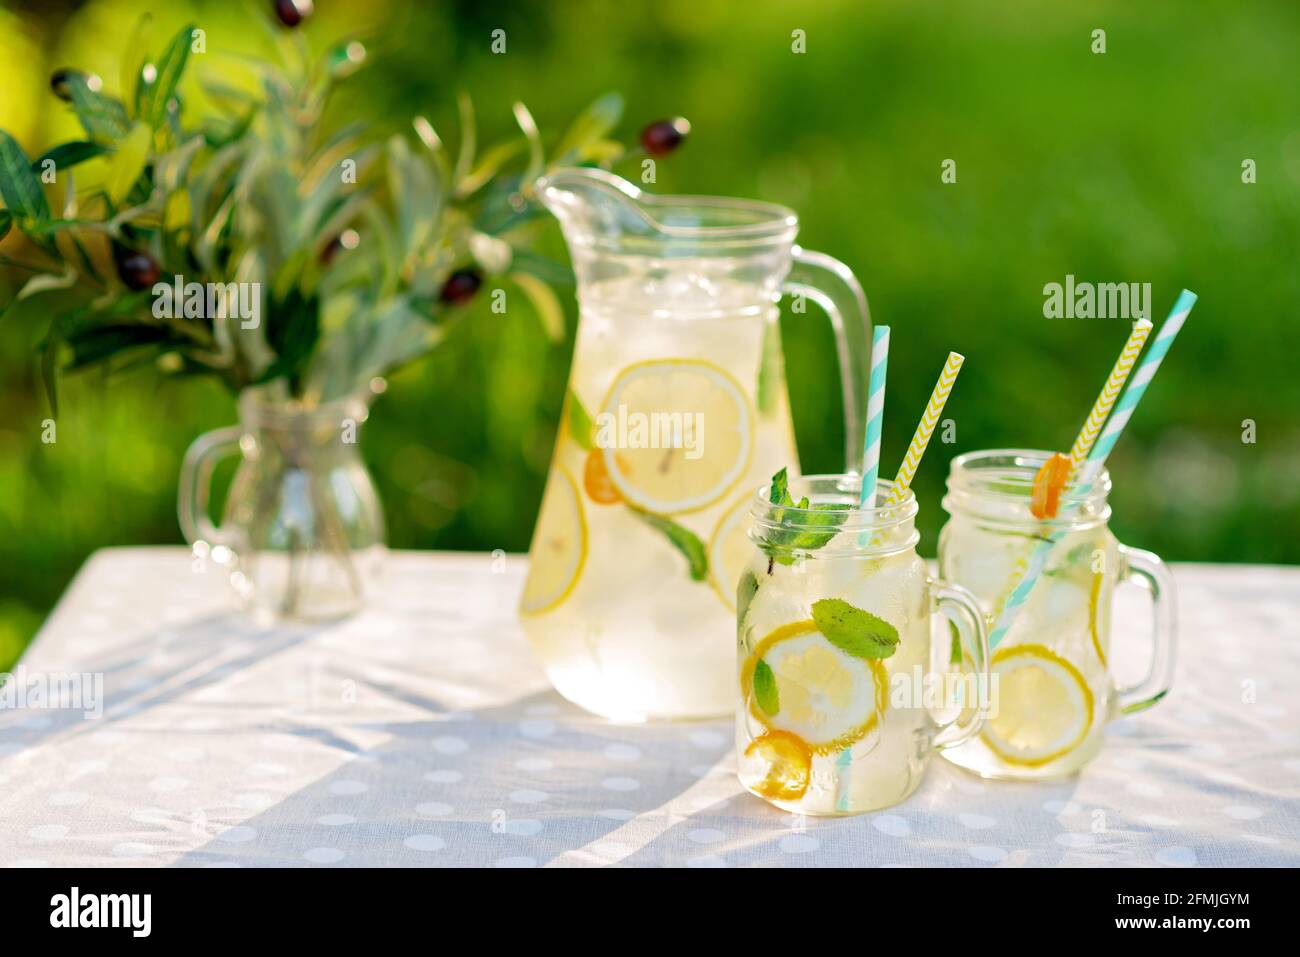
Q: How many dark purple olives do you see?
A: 6